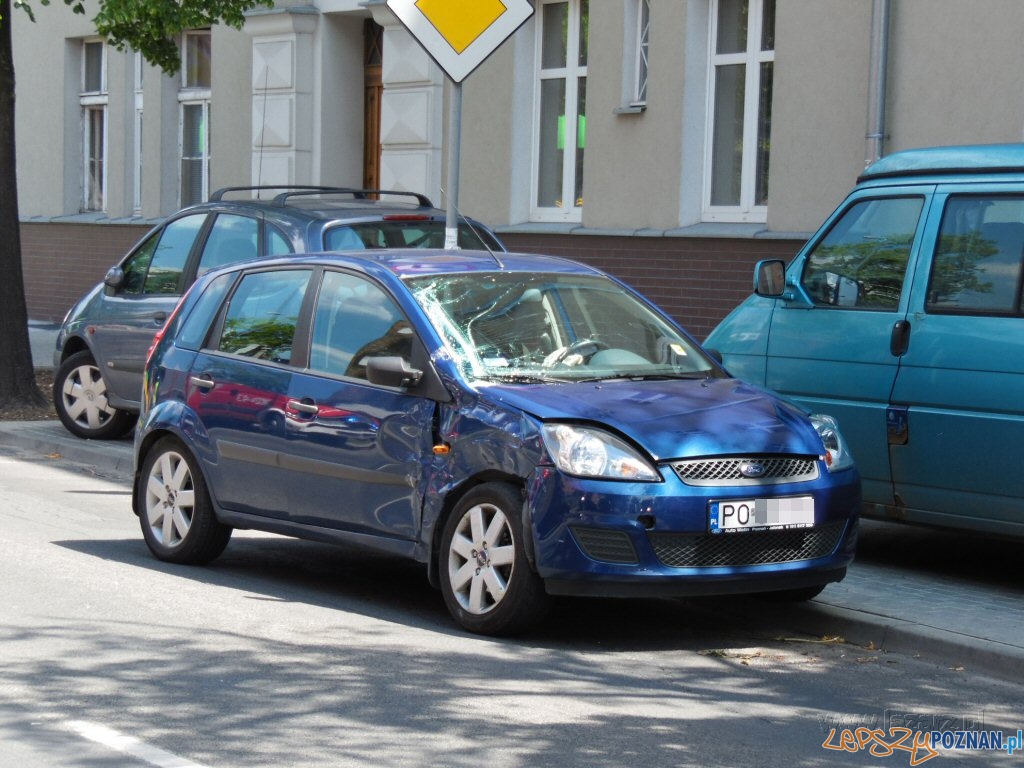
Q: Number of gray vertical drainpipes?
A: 1